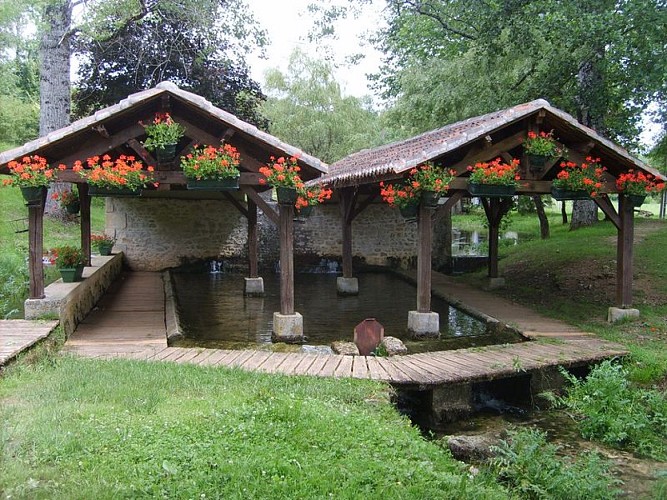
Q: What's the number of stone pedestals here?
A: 6